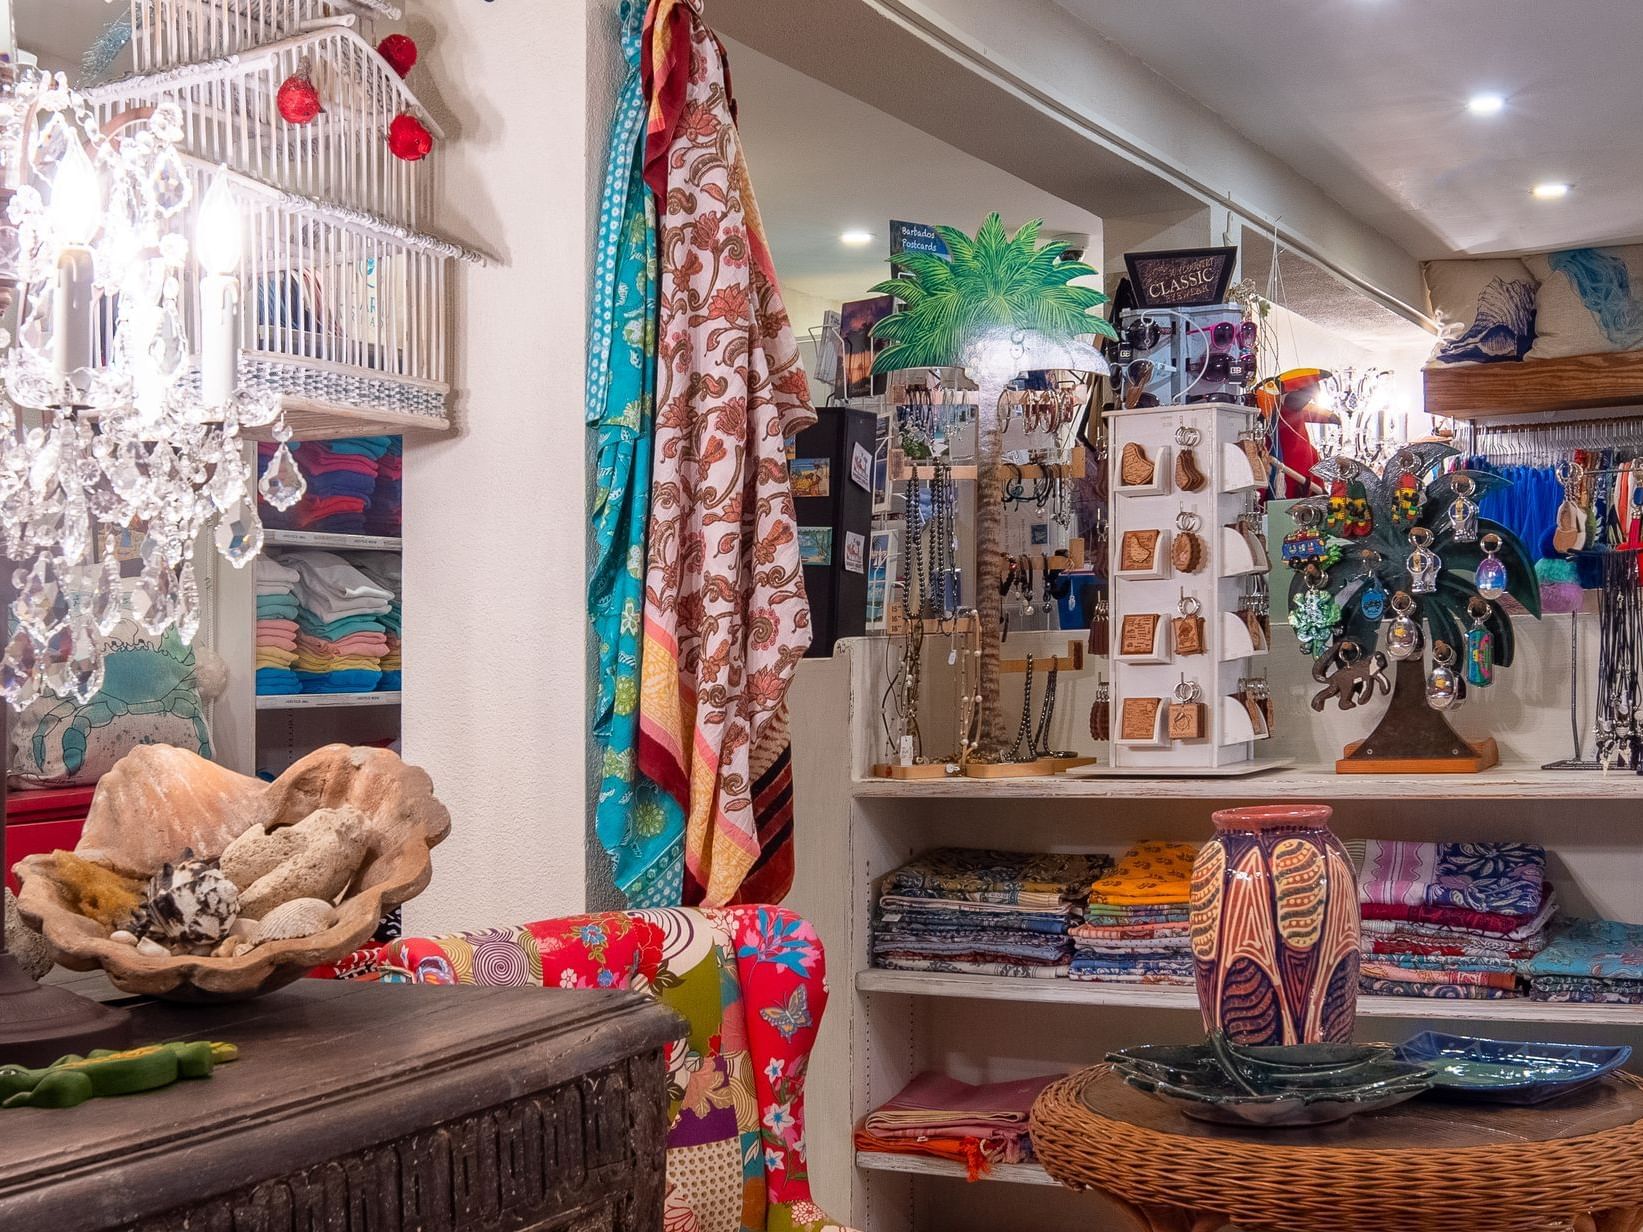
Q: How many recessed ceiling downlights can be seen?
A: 3